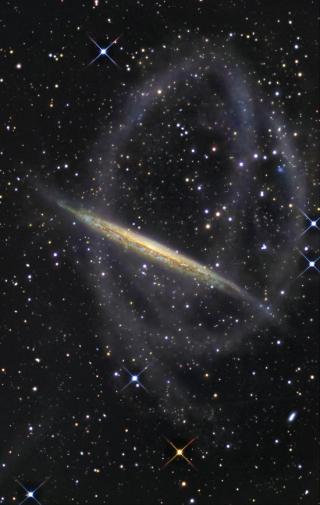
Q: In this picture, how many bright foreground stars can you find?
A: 6